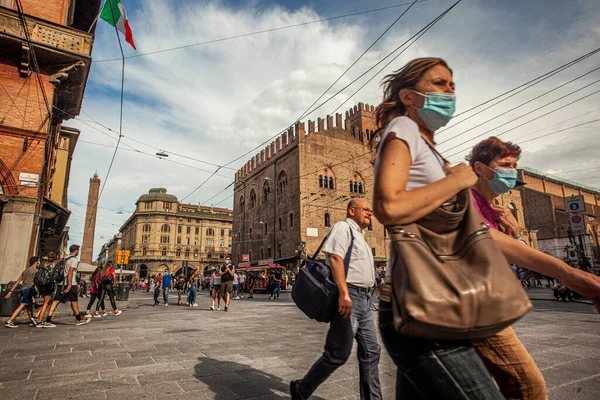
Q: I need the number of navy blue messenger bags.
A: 1